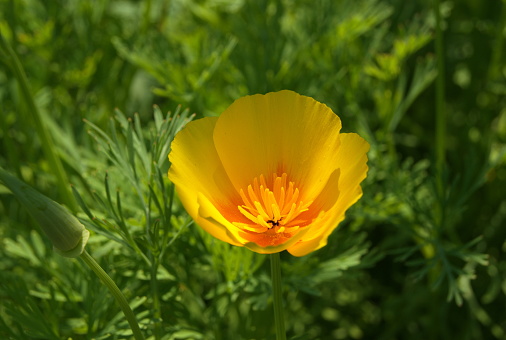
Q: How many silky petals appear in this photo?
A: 4